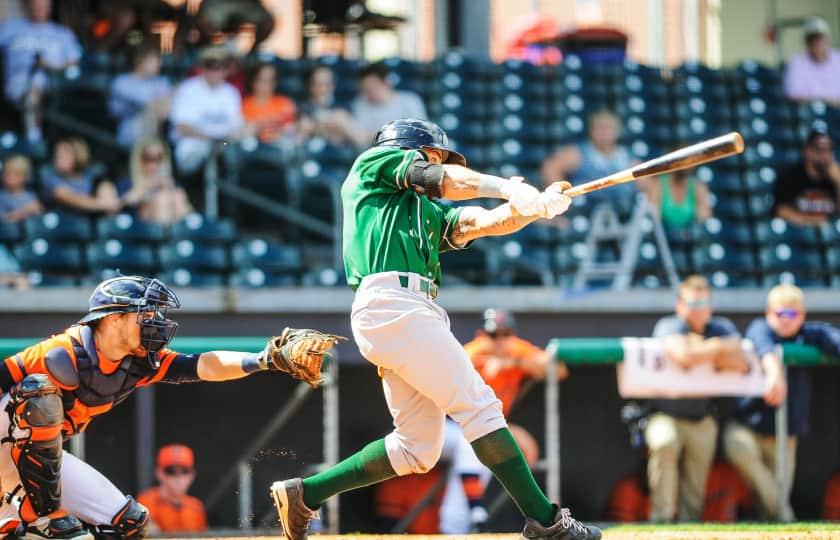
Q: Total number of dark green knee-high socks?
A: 2